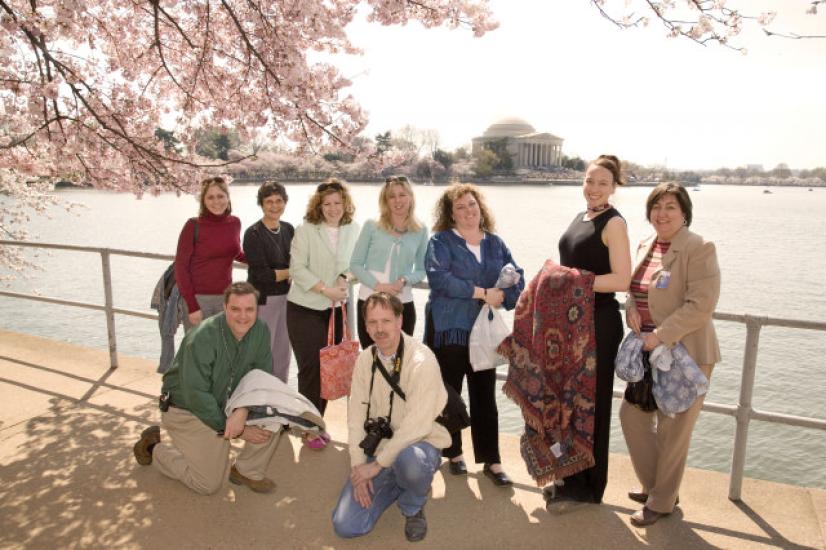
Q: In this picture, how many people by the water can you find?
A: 9